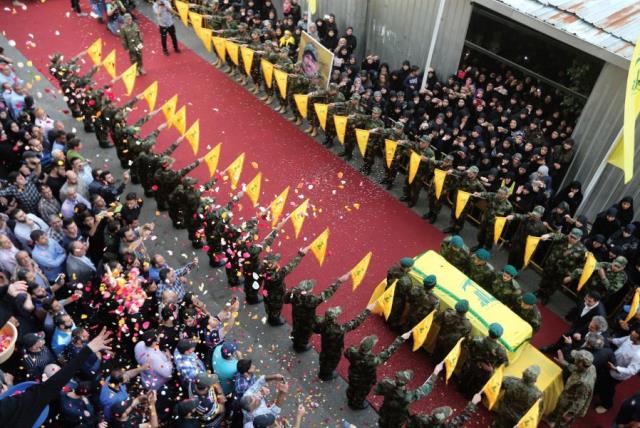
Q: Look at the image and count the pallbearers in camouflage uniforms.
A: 8